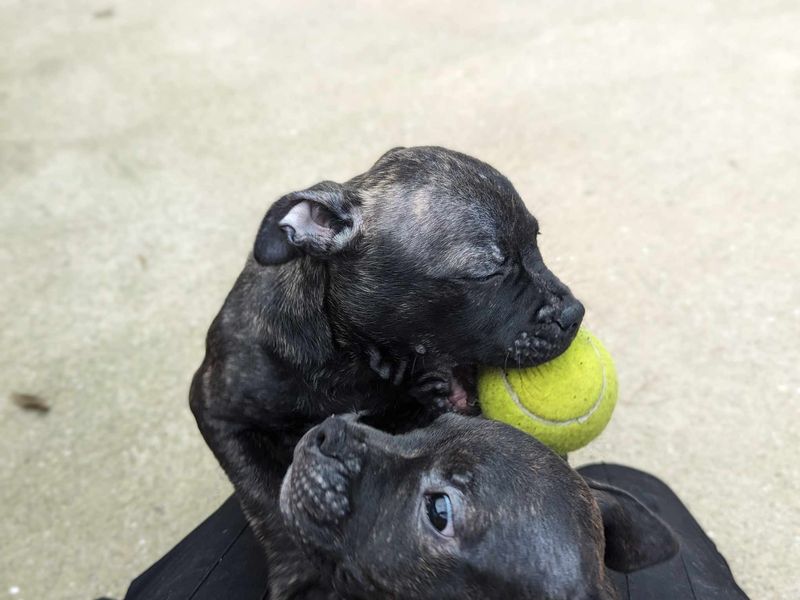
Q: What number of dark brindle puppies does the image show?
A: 2